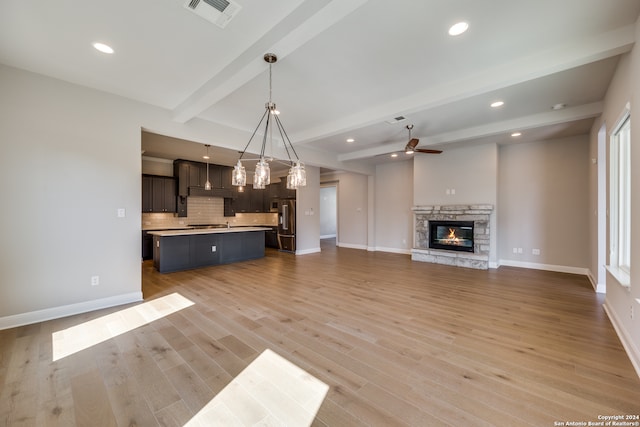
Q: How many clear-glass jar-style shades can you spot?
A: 5